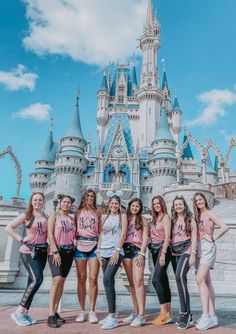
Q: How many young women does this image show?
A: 8